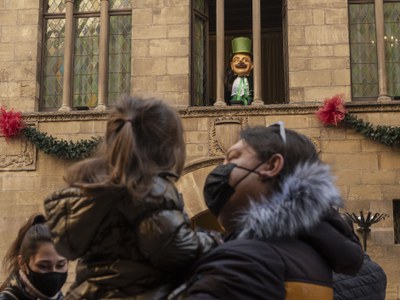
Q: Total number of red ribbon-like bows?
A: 2